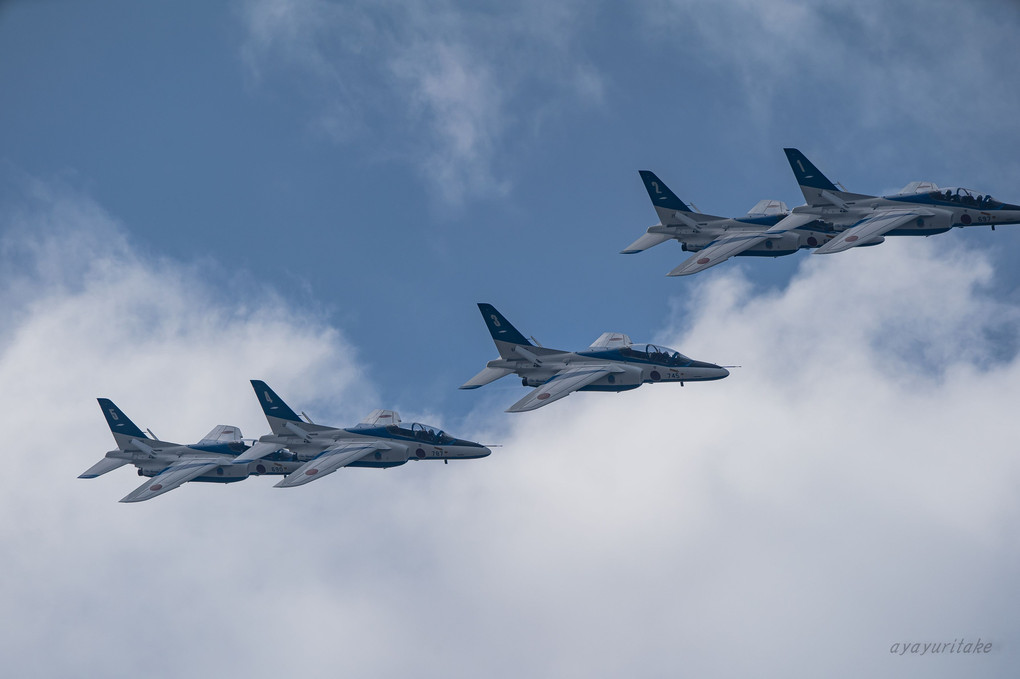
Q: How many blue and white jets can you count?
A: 5